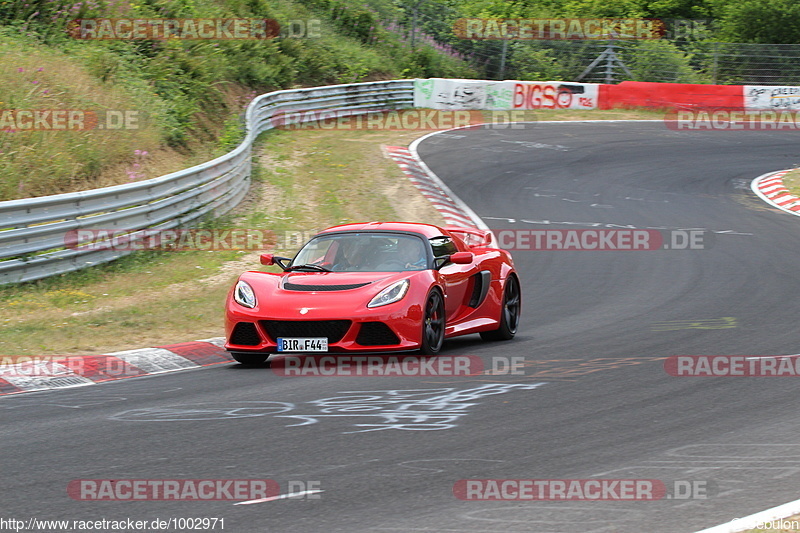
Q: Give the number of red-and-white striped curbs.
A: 3